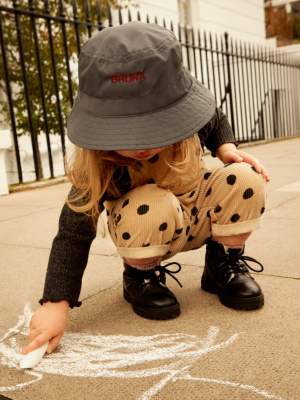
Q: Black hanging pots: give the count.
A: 0